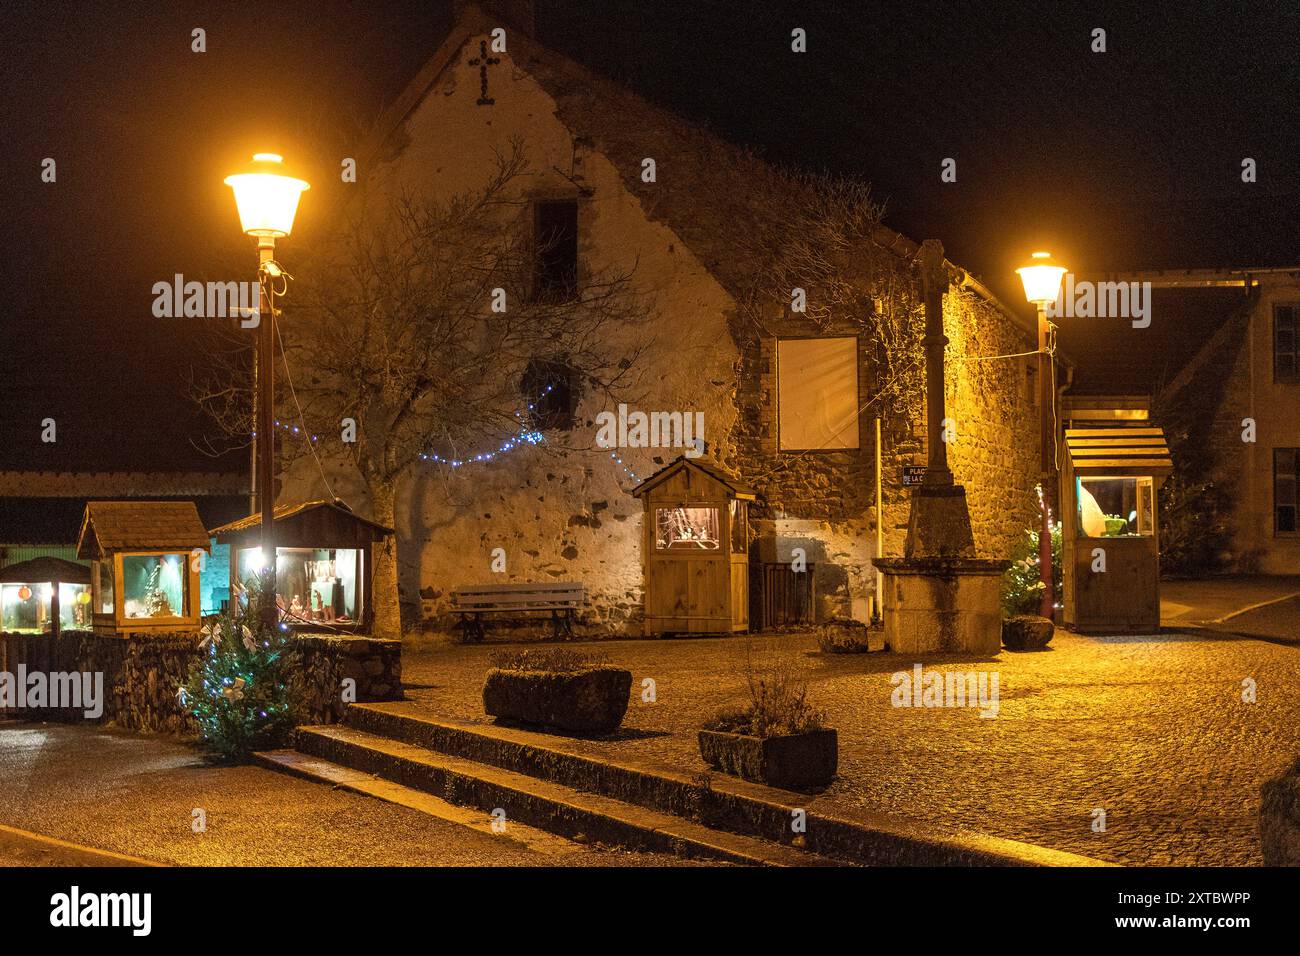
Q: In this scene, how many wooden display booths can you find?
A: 5